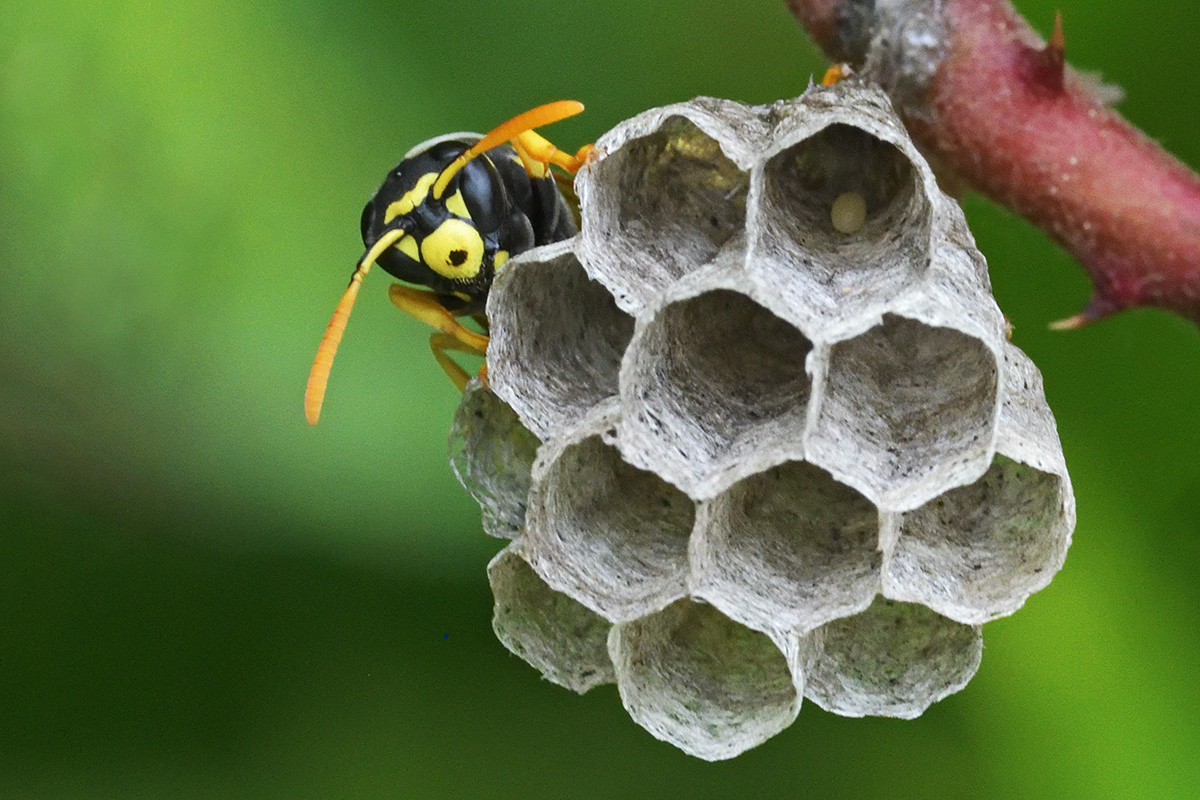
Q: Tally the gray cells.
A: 12